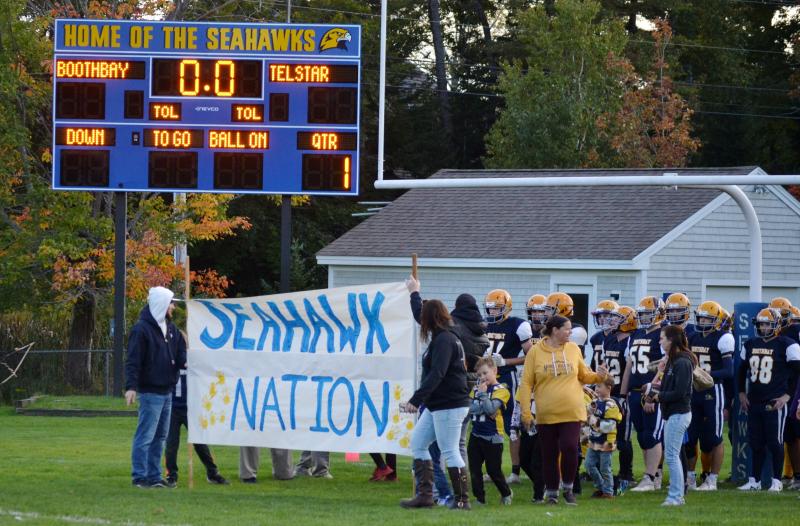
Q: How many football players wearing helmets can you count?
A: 12